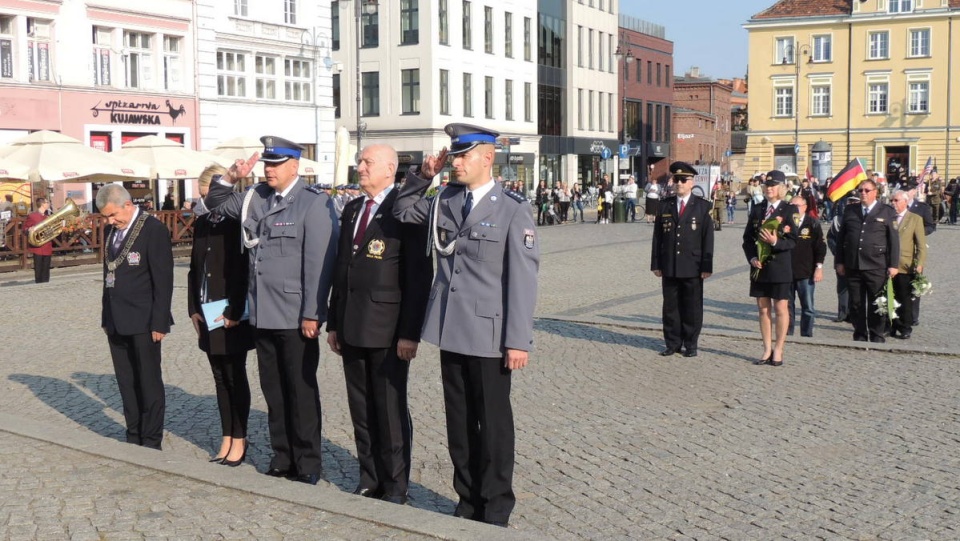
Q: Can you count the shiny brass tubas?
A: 1